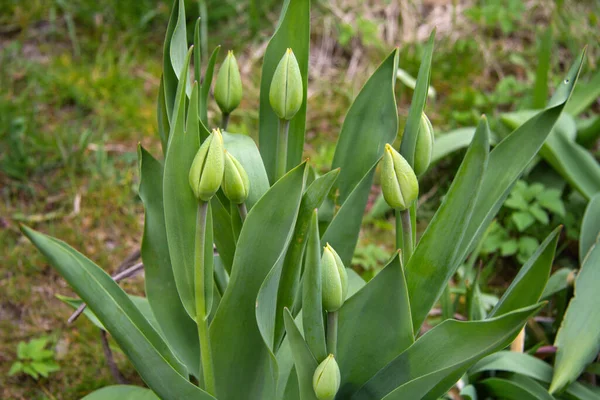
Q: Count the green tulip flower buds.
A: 8